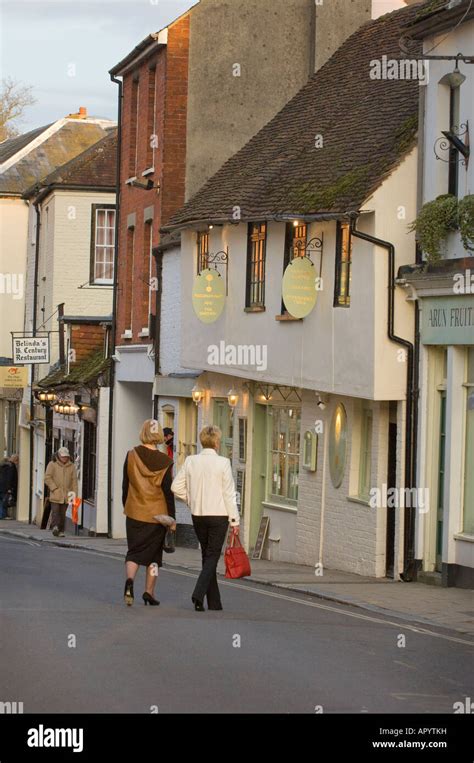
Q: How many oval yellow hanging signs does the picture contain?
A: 2